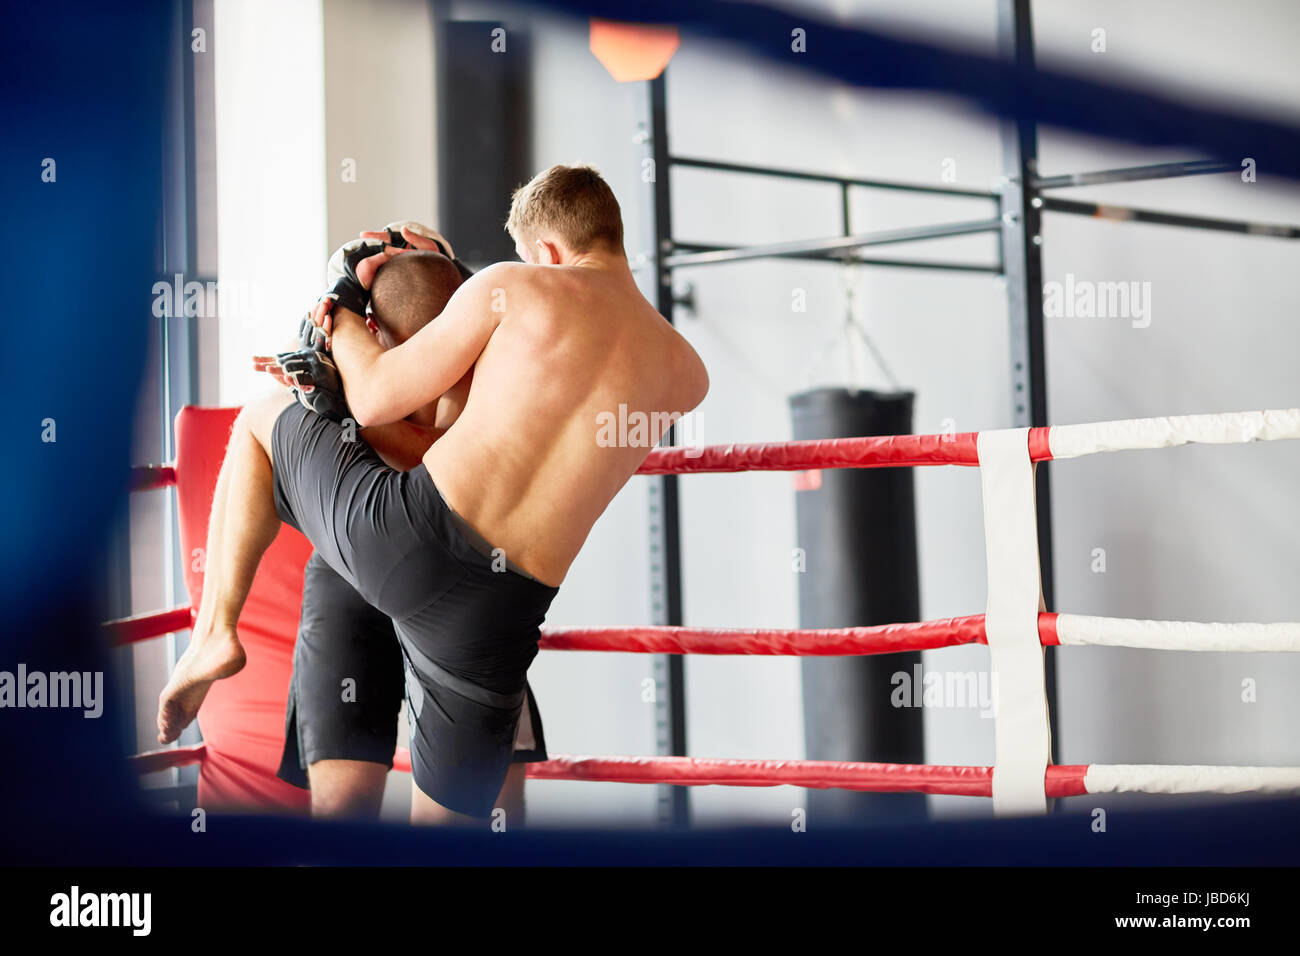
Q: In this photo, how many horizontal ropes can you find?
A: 3